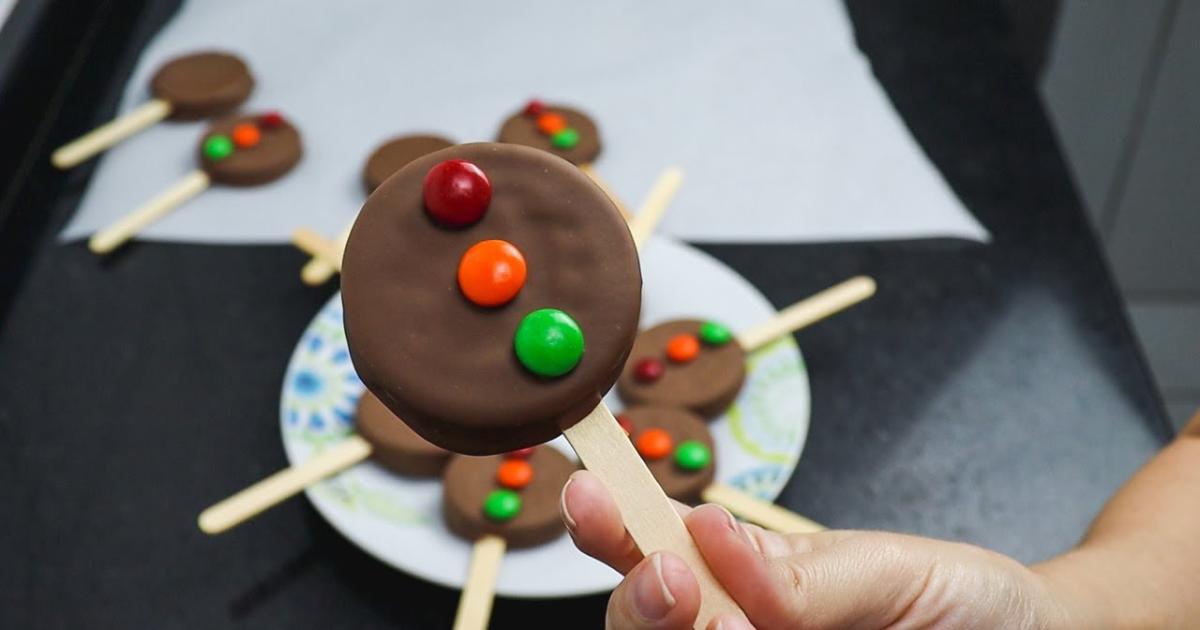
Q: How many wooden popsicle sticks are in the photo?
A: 11